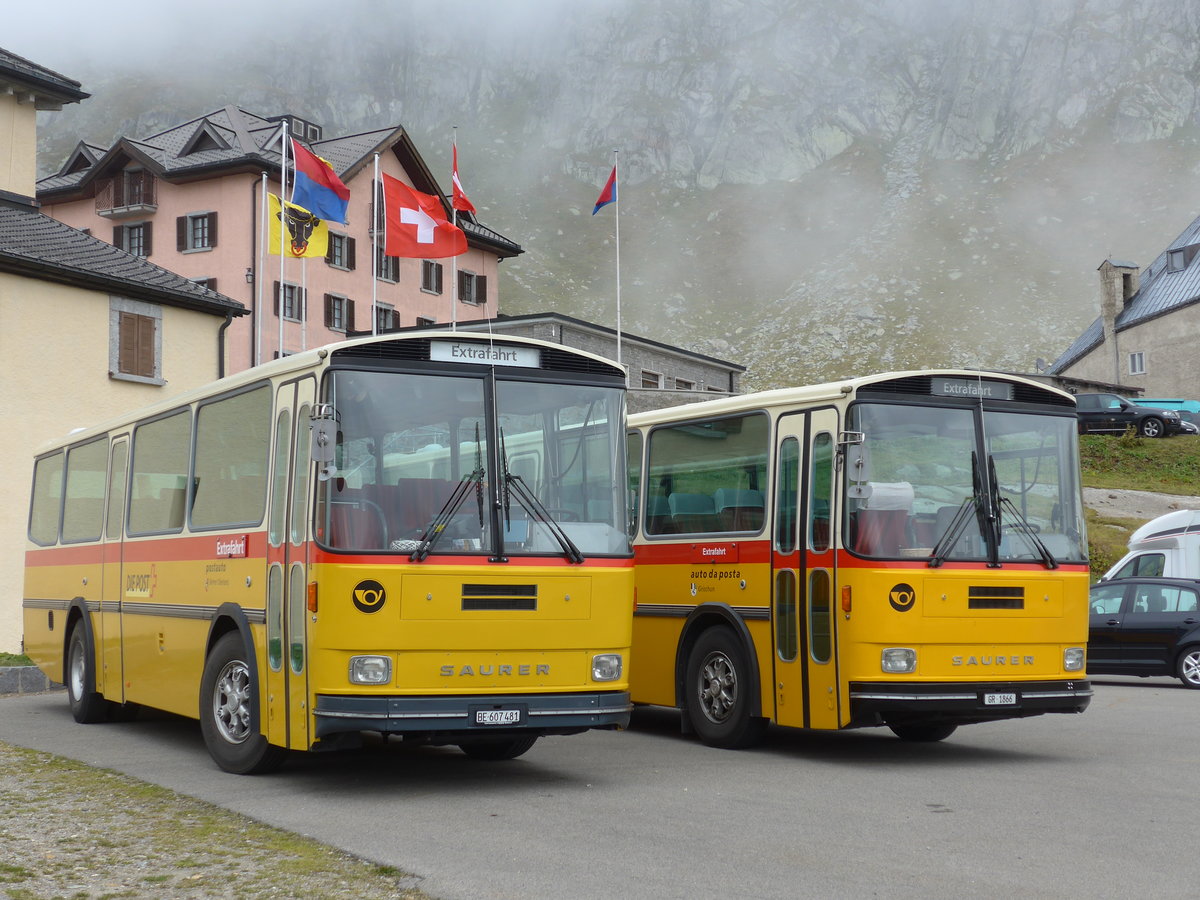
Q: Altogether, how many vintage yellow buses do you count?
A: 2